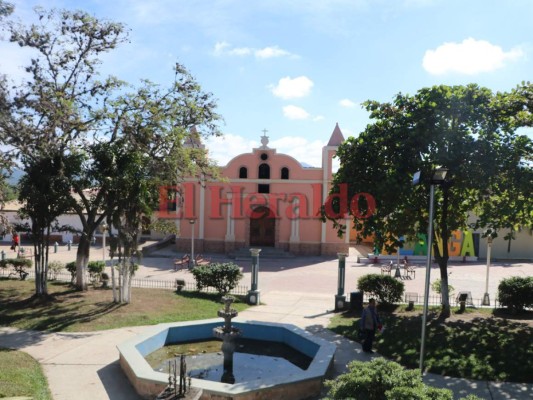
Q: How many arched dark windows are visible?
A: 3